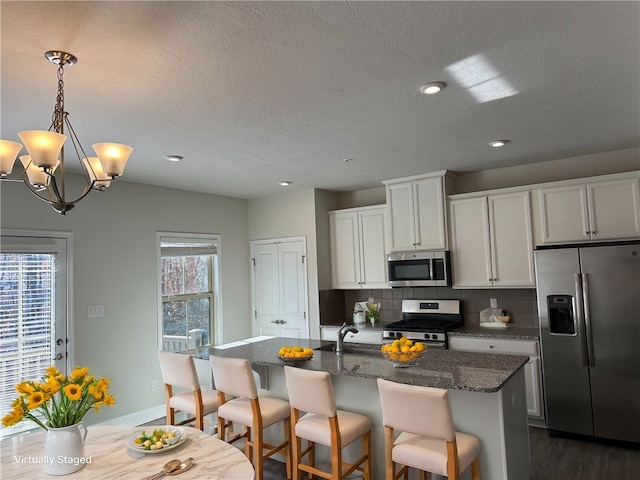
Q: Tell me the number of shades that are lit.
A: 5